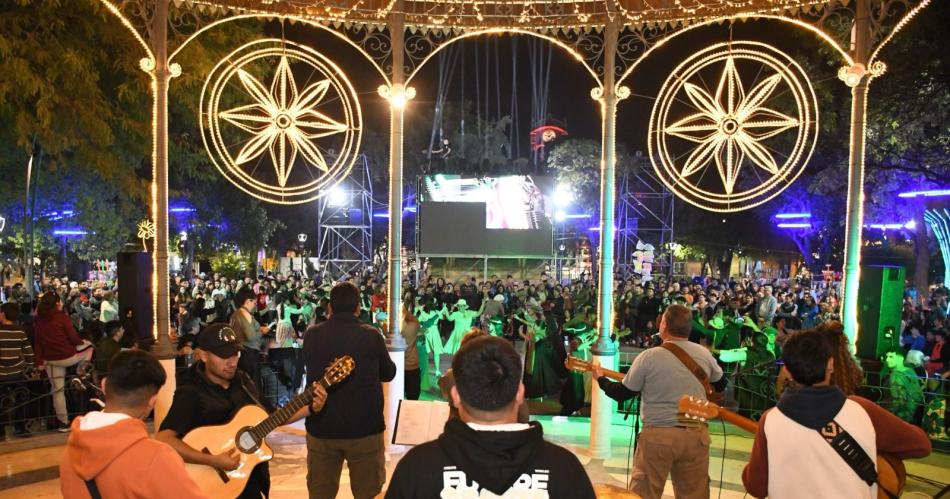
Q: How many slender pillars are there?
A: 4